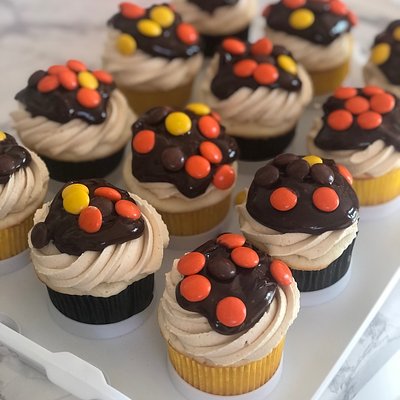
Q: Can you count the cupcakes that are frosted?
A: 12